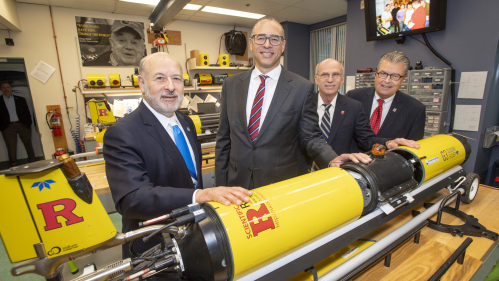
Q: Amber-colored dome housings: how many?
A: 2